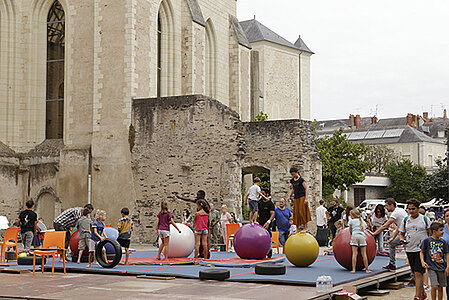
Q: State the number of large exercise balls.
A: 6